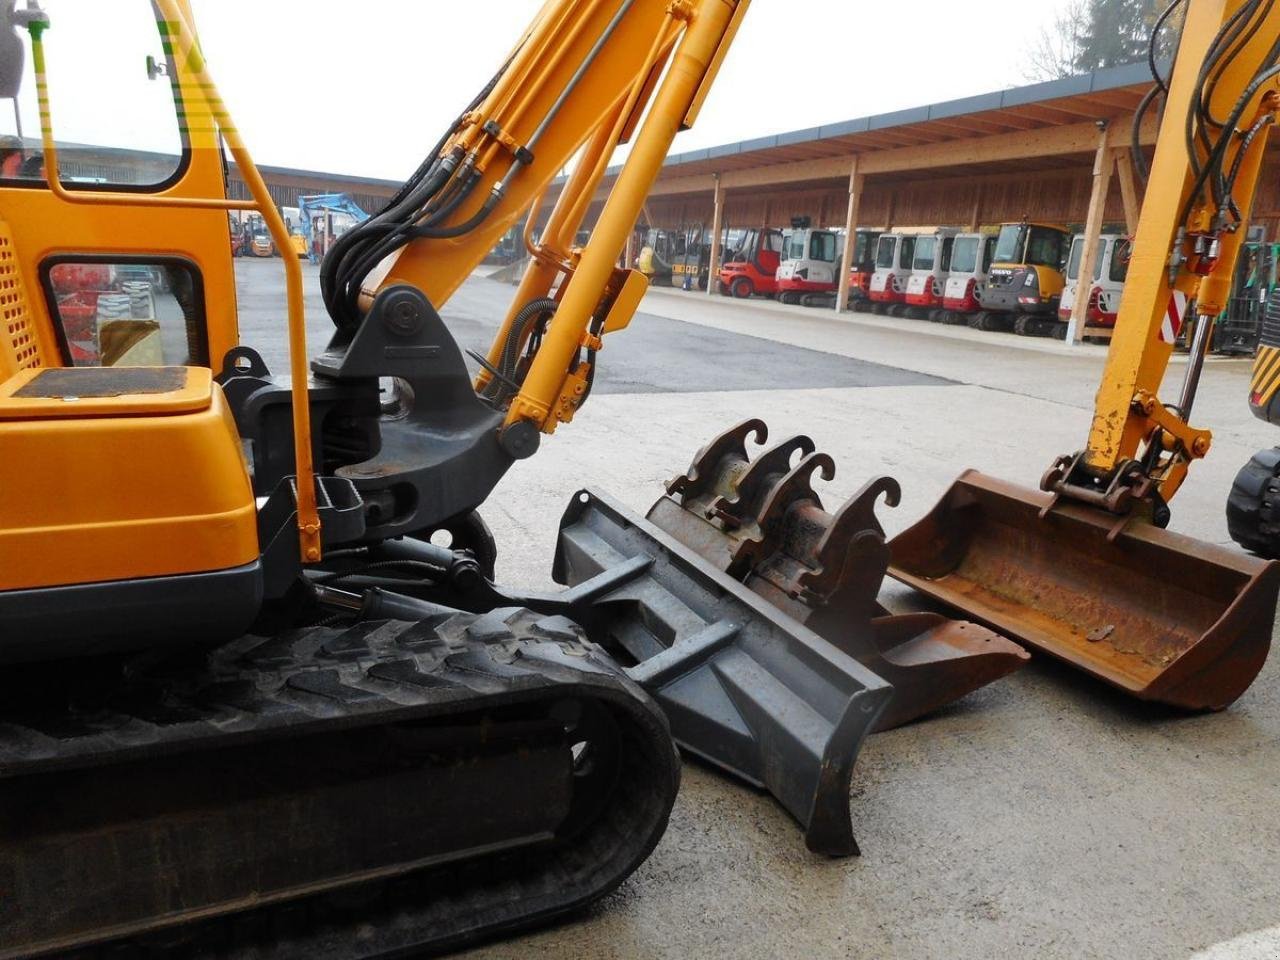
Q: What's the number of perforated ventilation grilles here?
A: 1